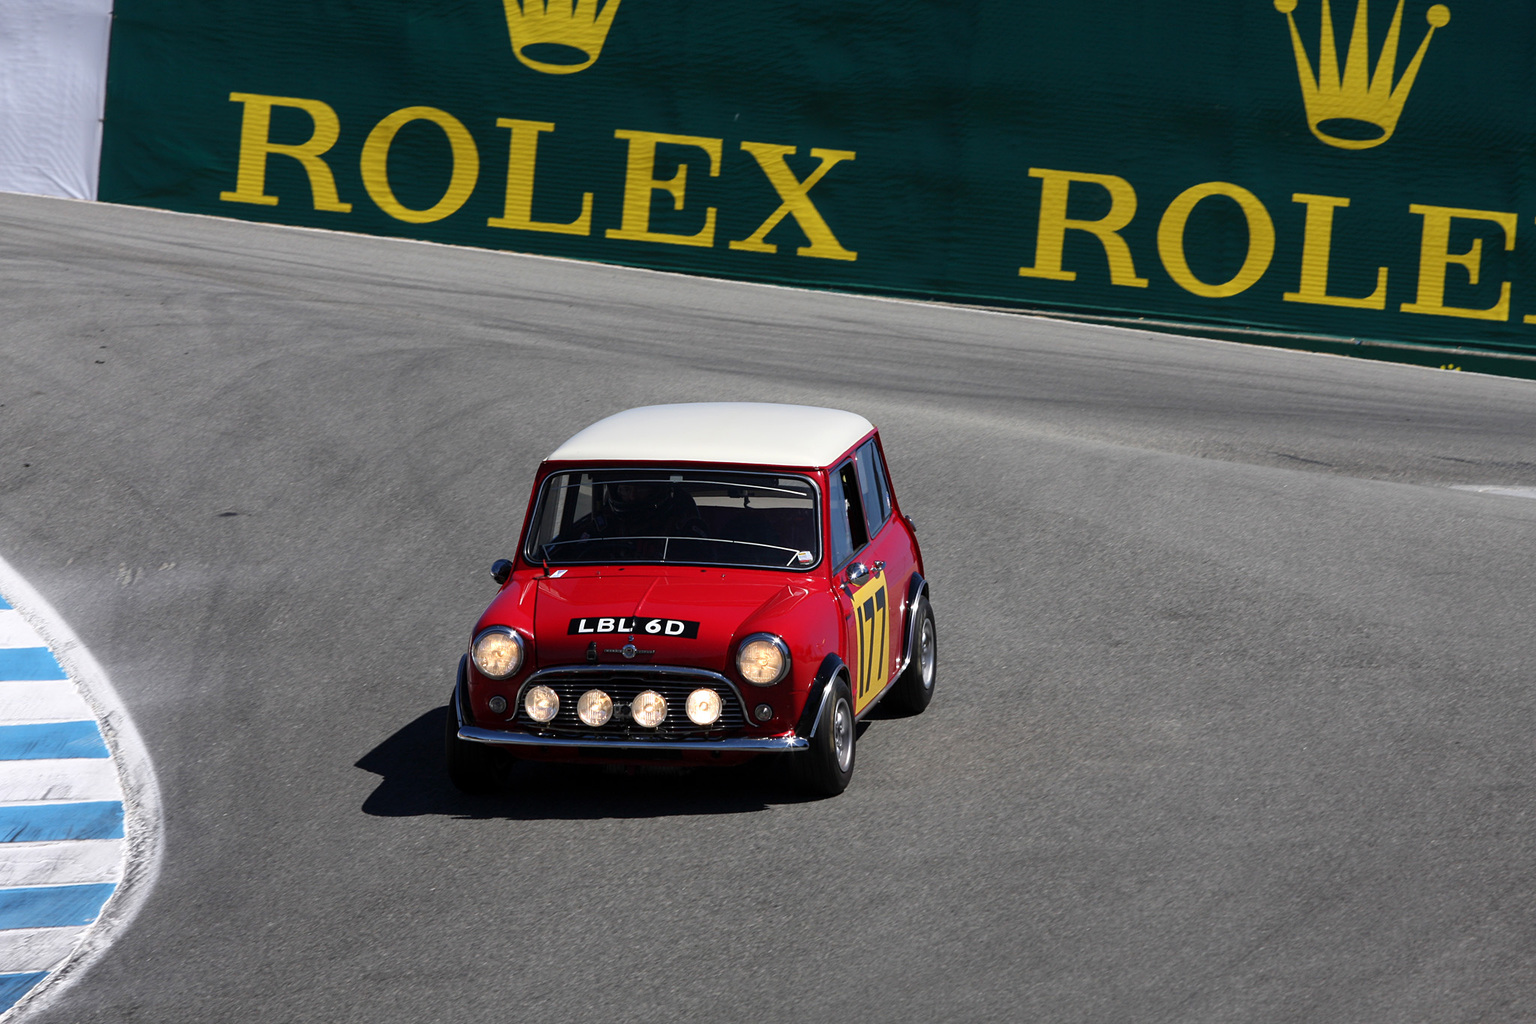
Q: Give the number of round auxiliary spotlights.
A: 4